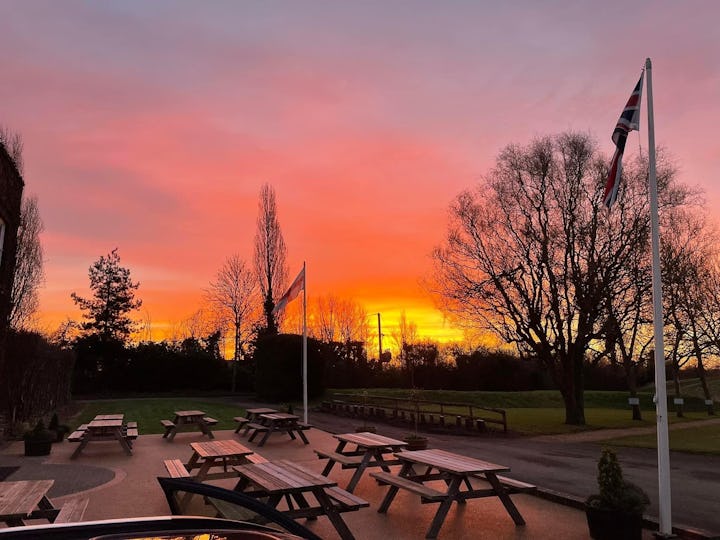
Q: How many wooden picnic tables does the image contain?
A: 10